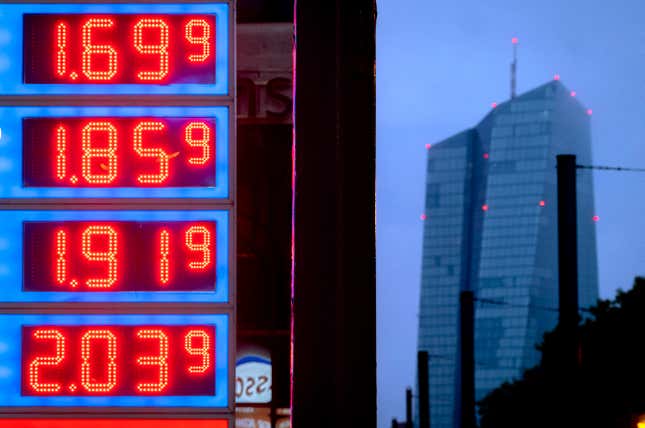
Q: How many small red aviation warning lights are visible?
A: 11